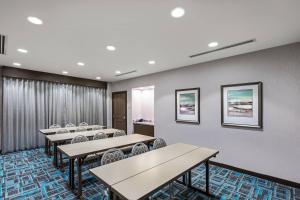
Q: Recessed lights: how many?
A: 11